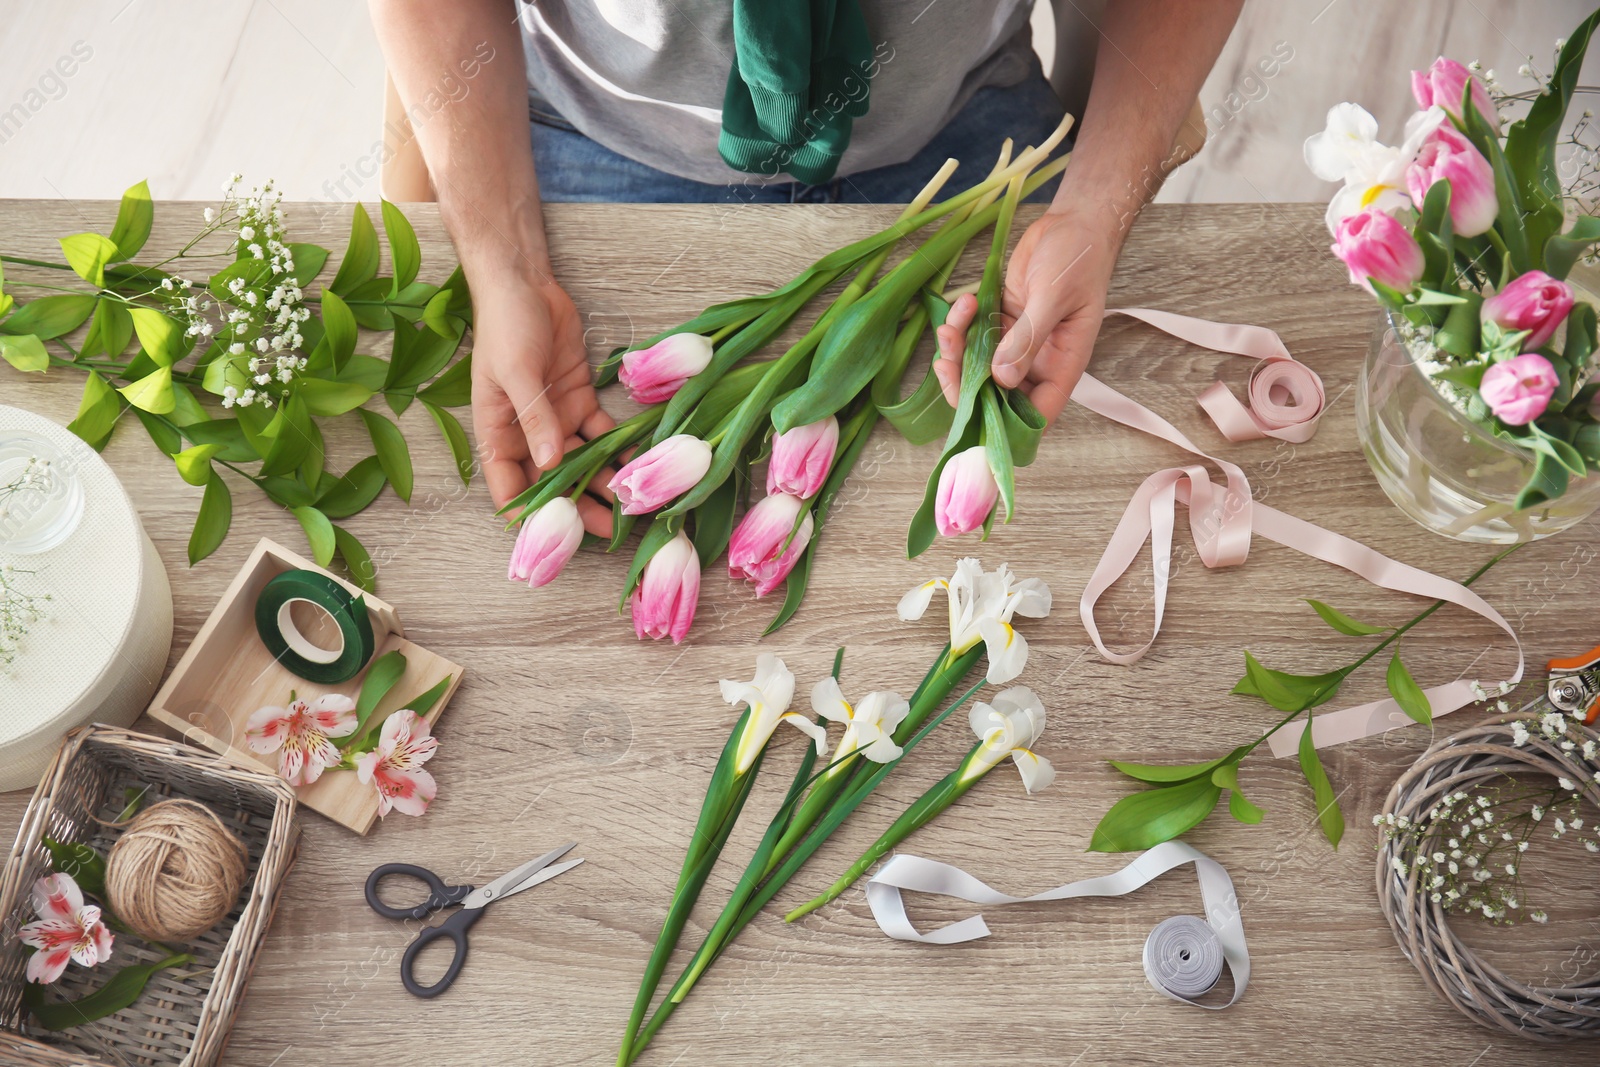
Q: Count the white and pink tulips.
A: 12